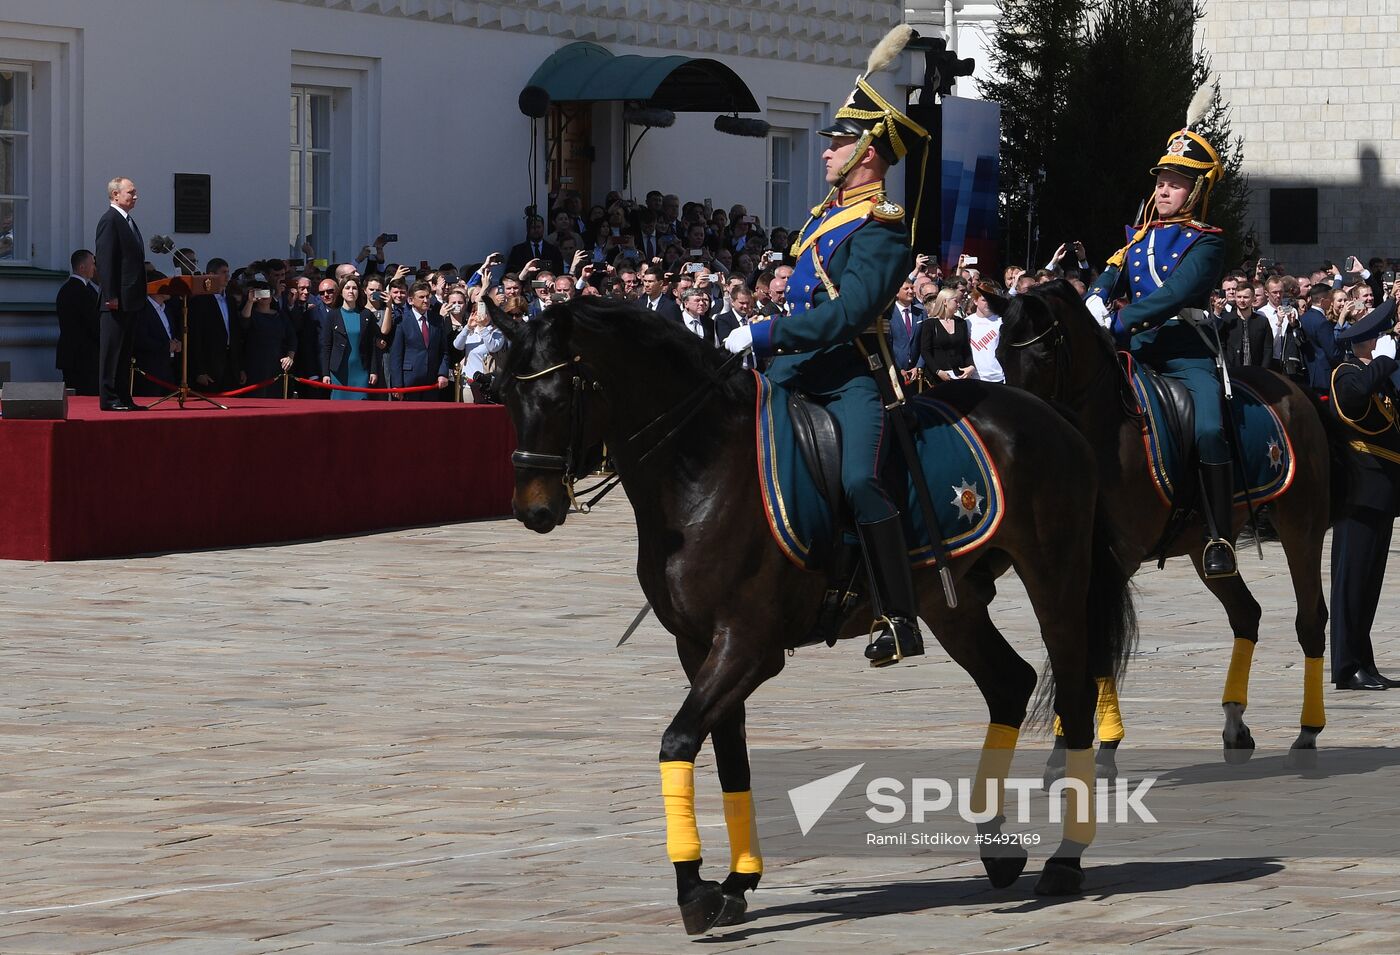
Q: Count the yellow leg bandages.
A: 8